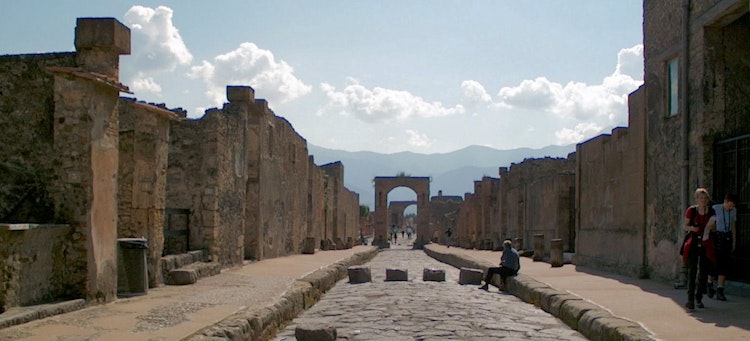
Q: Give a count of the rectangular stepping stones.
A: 4